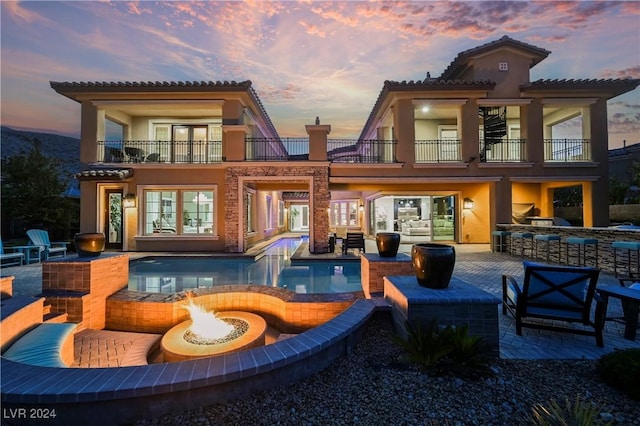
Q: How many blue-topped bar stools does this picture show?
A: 5